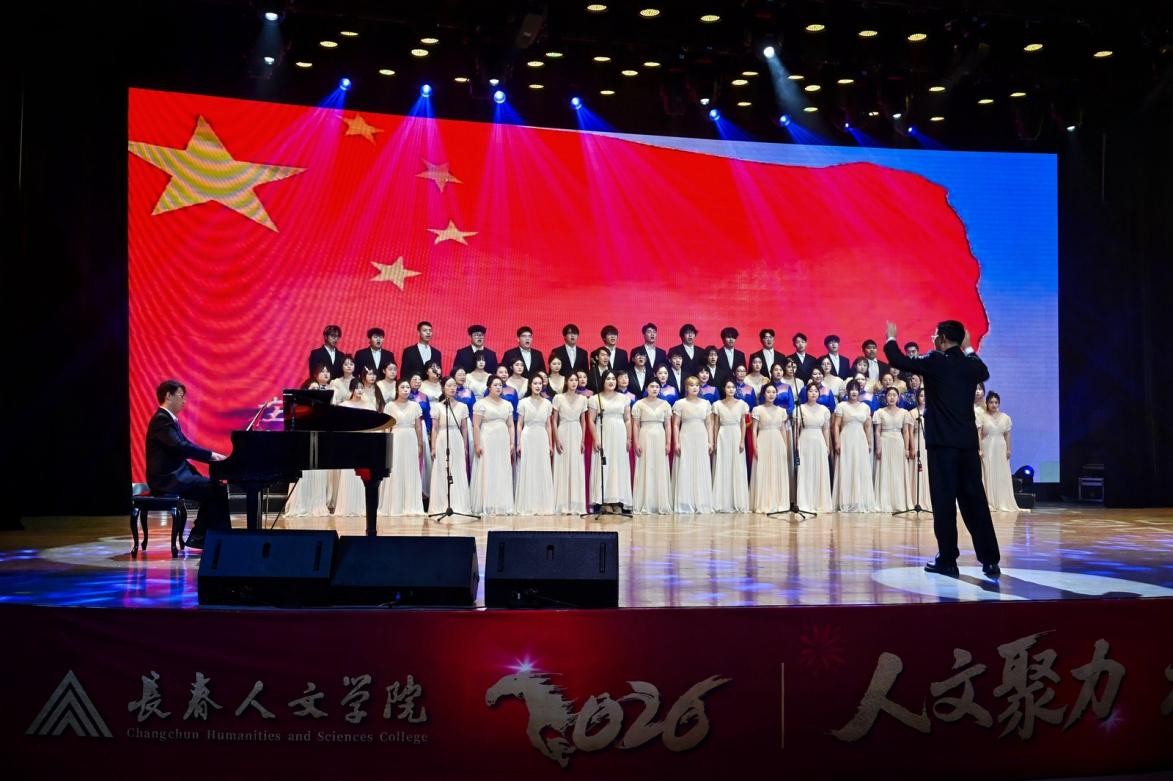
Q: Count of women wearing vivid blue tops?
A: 14